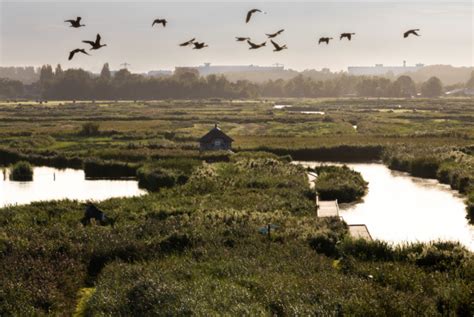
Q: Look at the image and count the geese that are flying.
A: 14